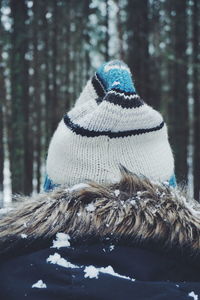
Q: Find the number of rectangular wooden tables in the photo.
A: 0